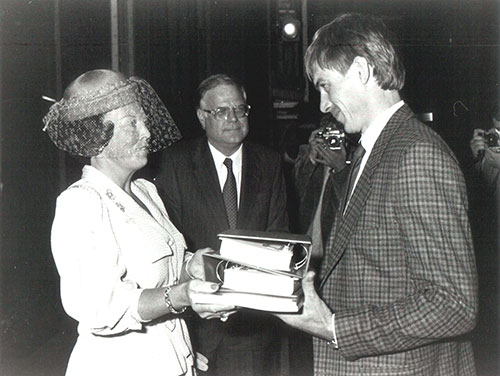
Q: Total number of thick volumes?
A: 3